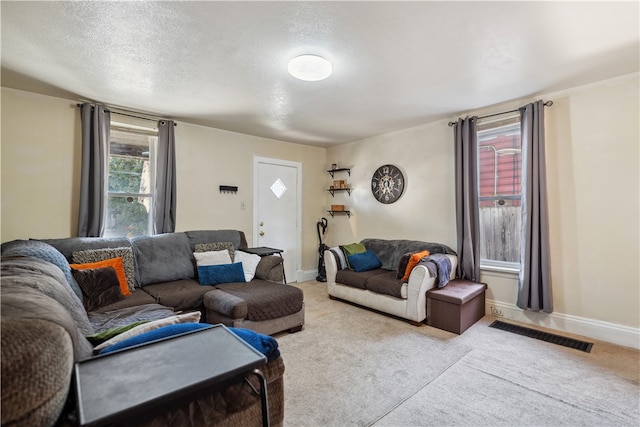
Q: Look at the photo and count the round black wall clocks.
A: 1